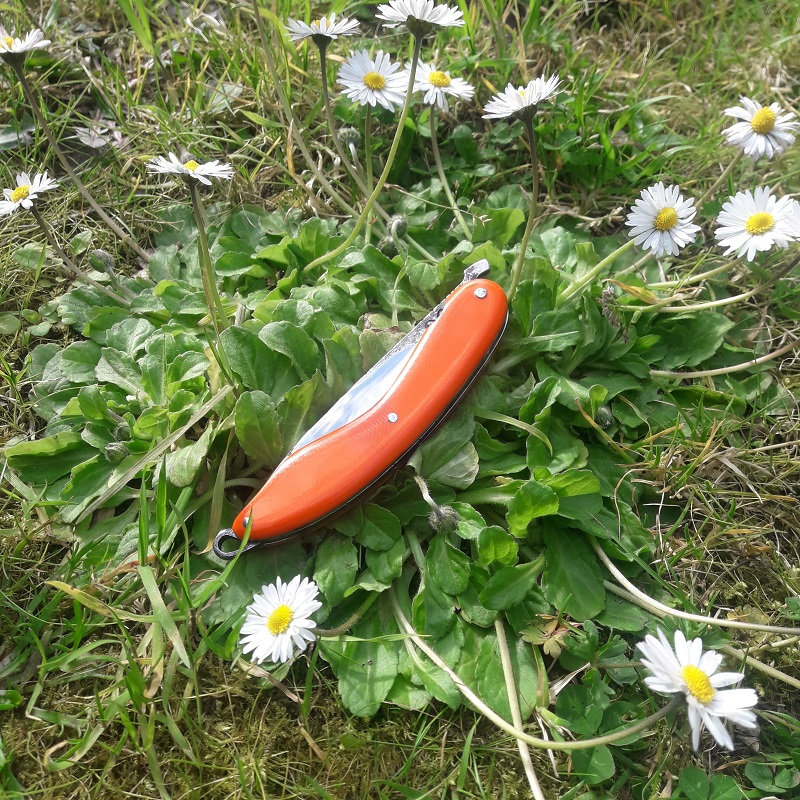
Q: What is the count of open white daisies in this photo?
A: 13